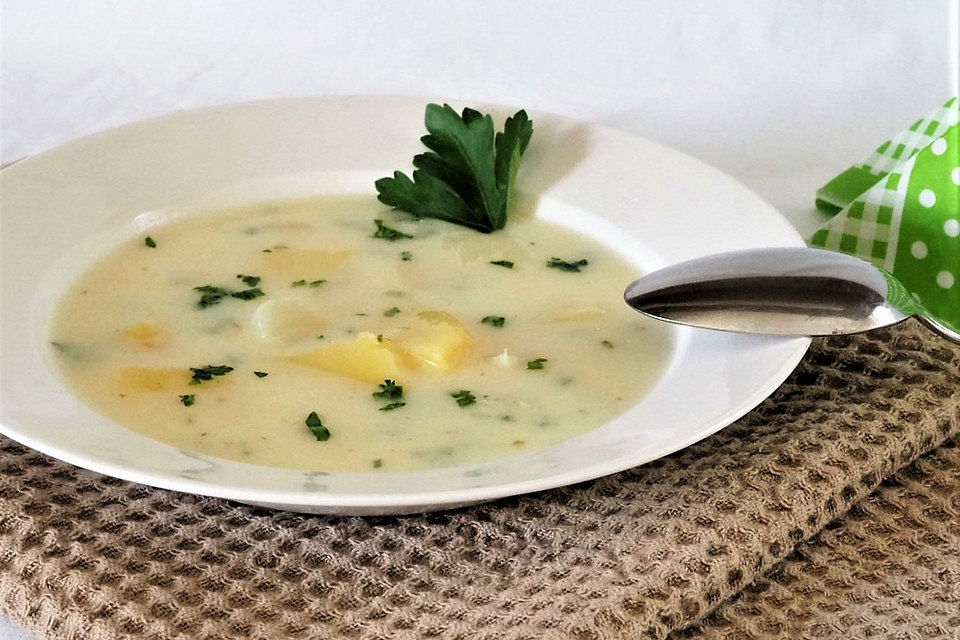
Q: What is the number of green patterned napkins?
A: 1